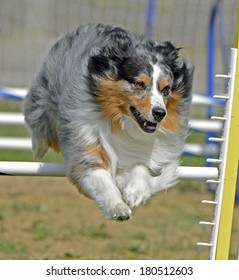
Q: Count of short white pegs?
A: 9